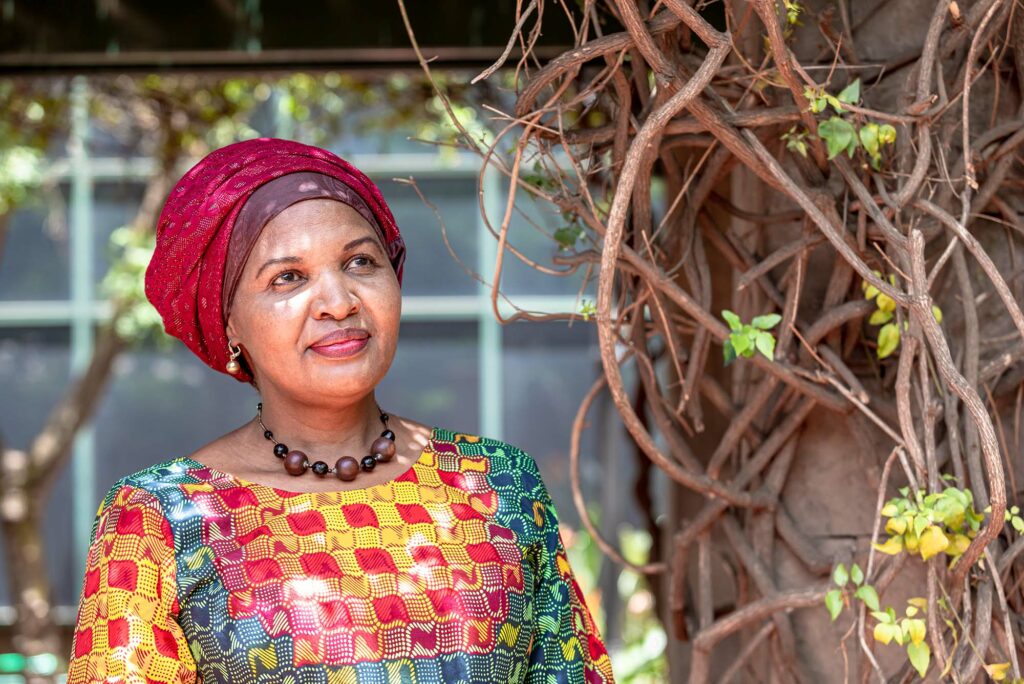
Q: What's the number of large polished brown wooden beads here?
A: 3